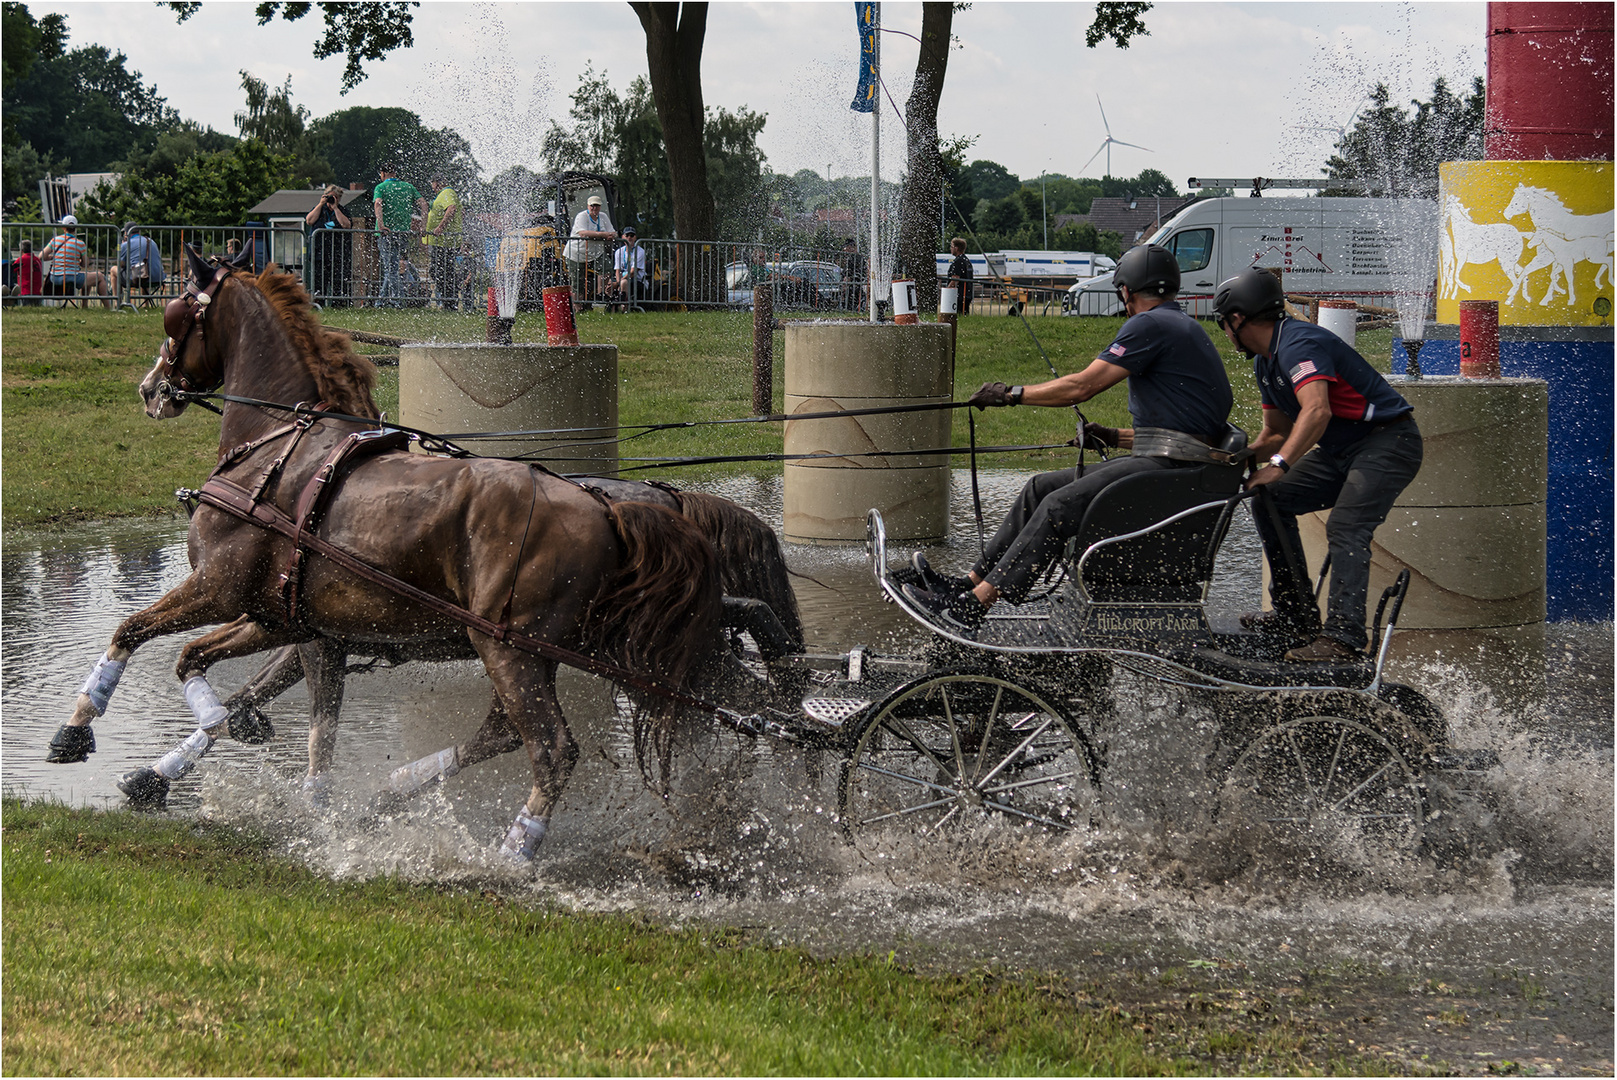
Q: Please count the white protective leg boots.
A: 6